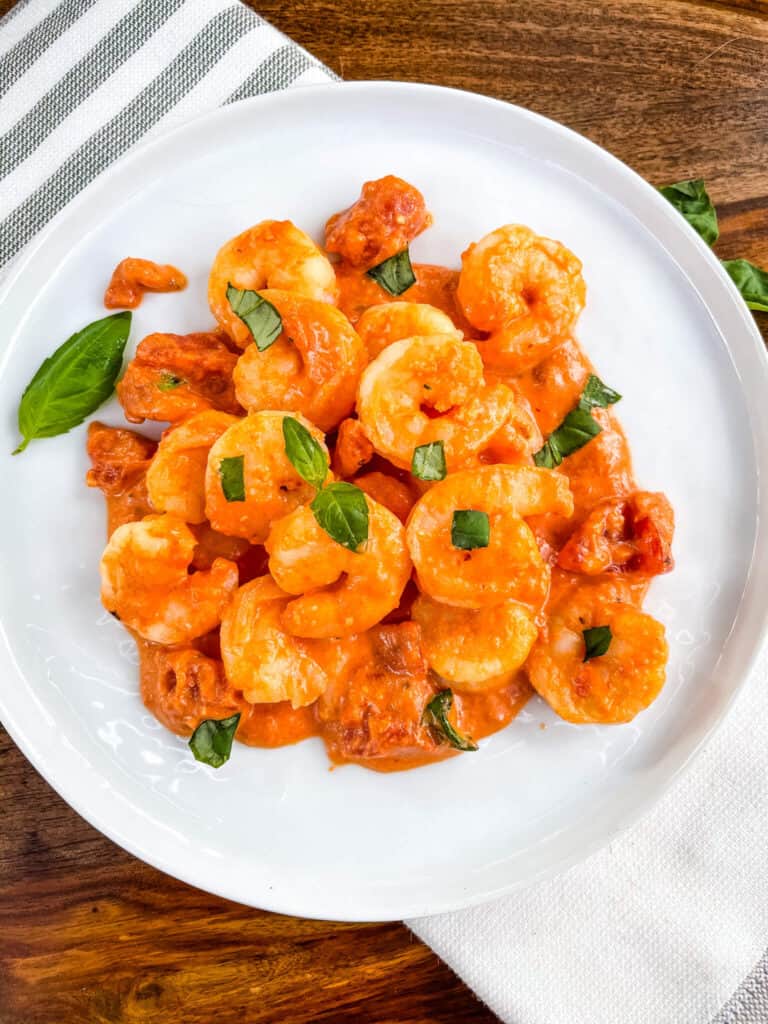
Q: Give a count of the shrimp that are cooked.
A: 13